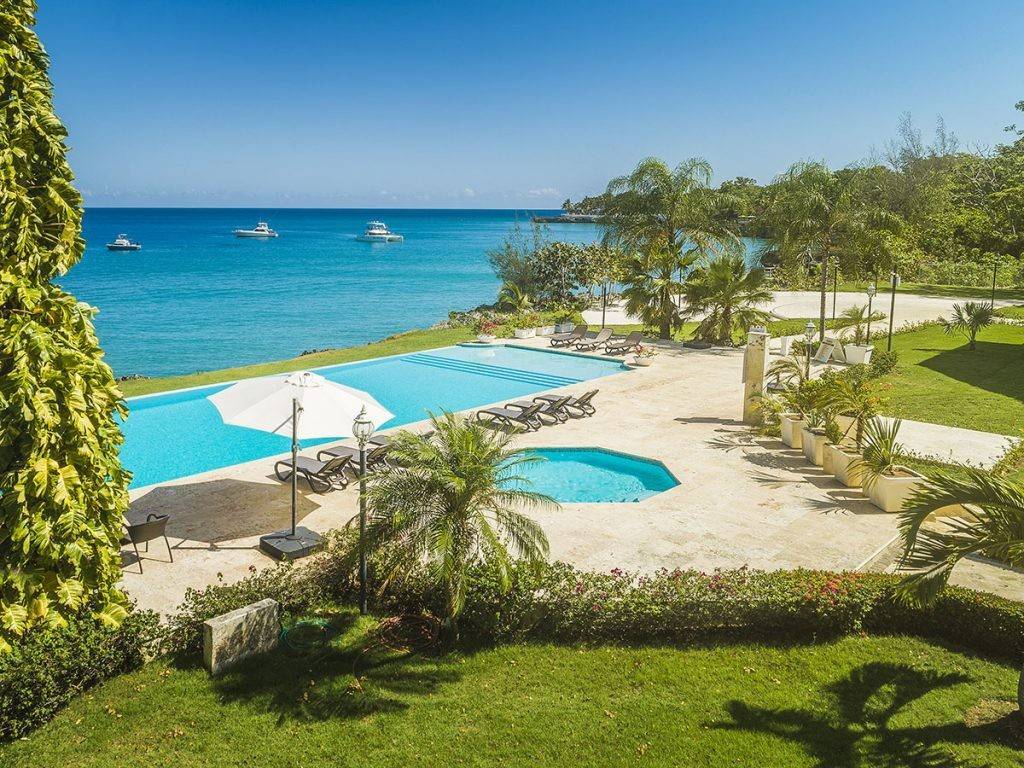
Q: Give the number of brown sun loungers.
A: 9